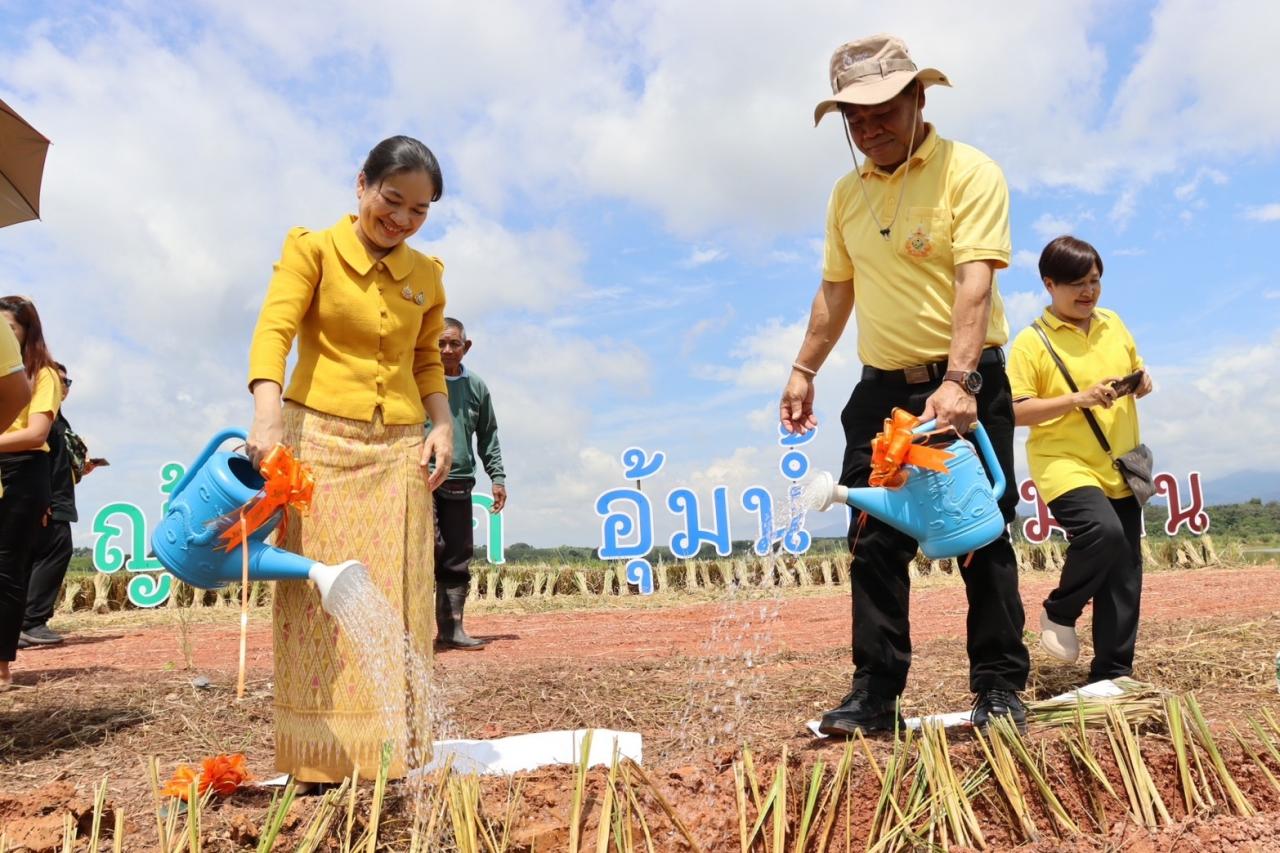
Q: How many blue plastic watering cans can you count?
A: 2